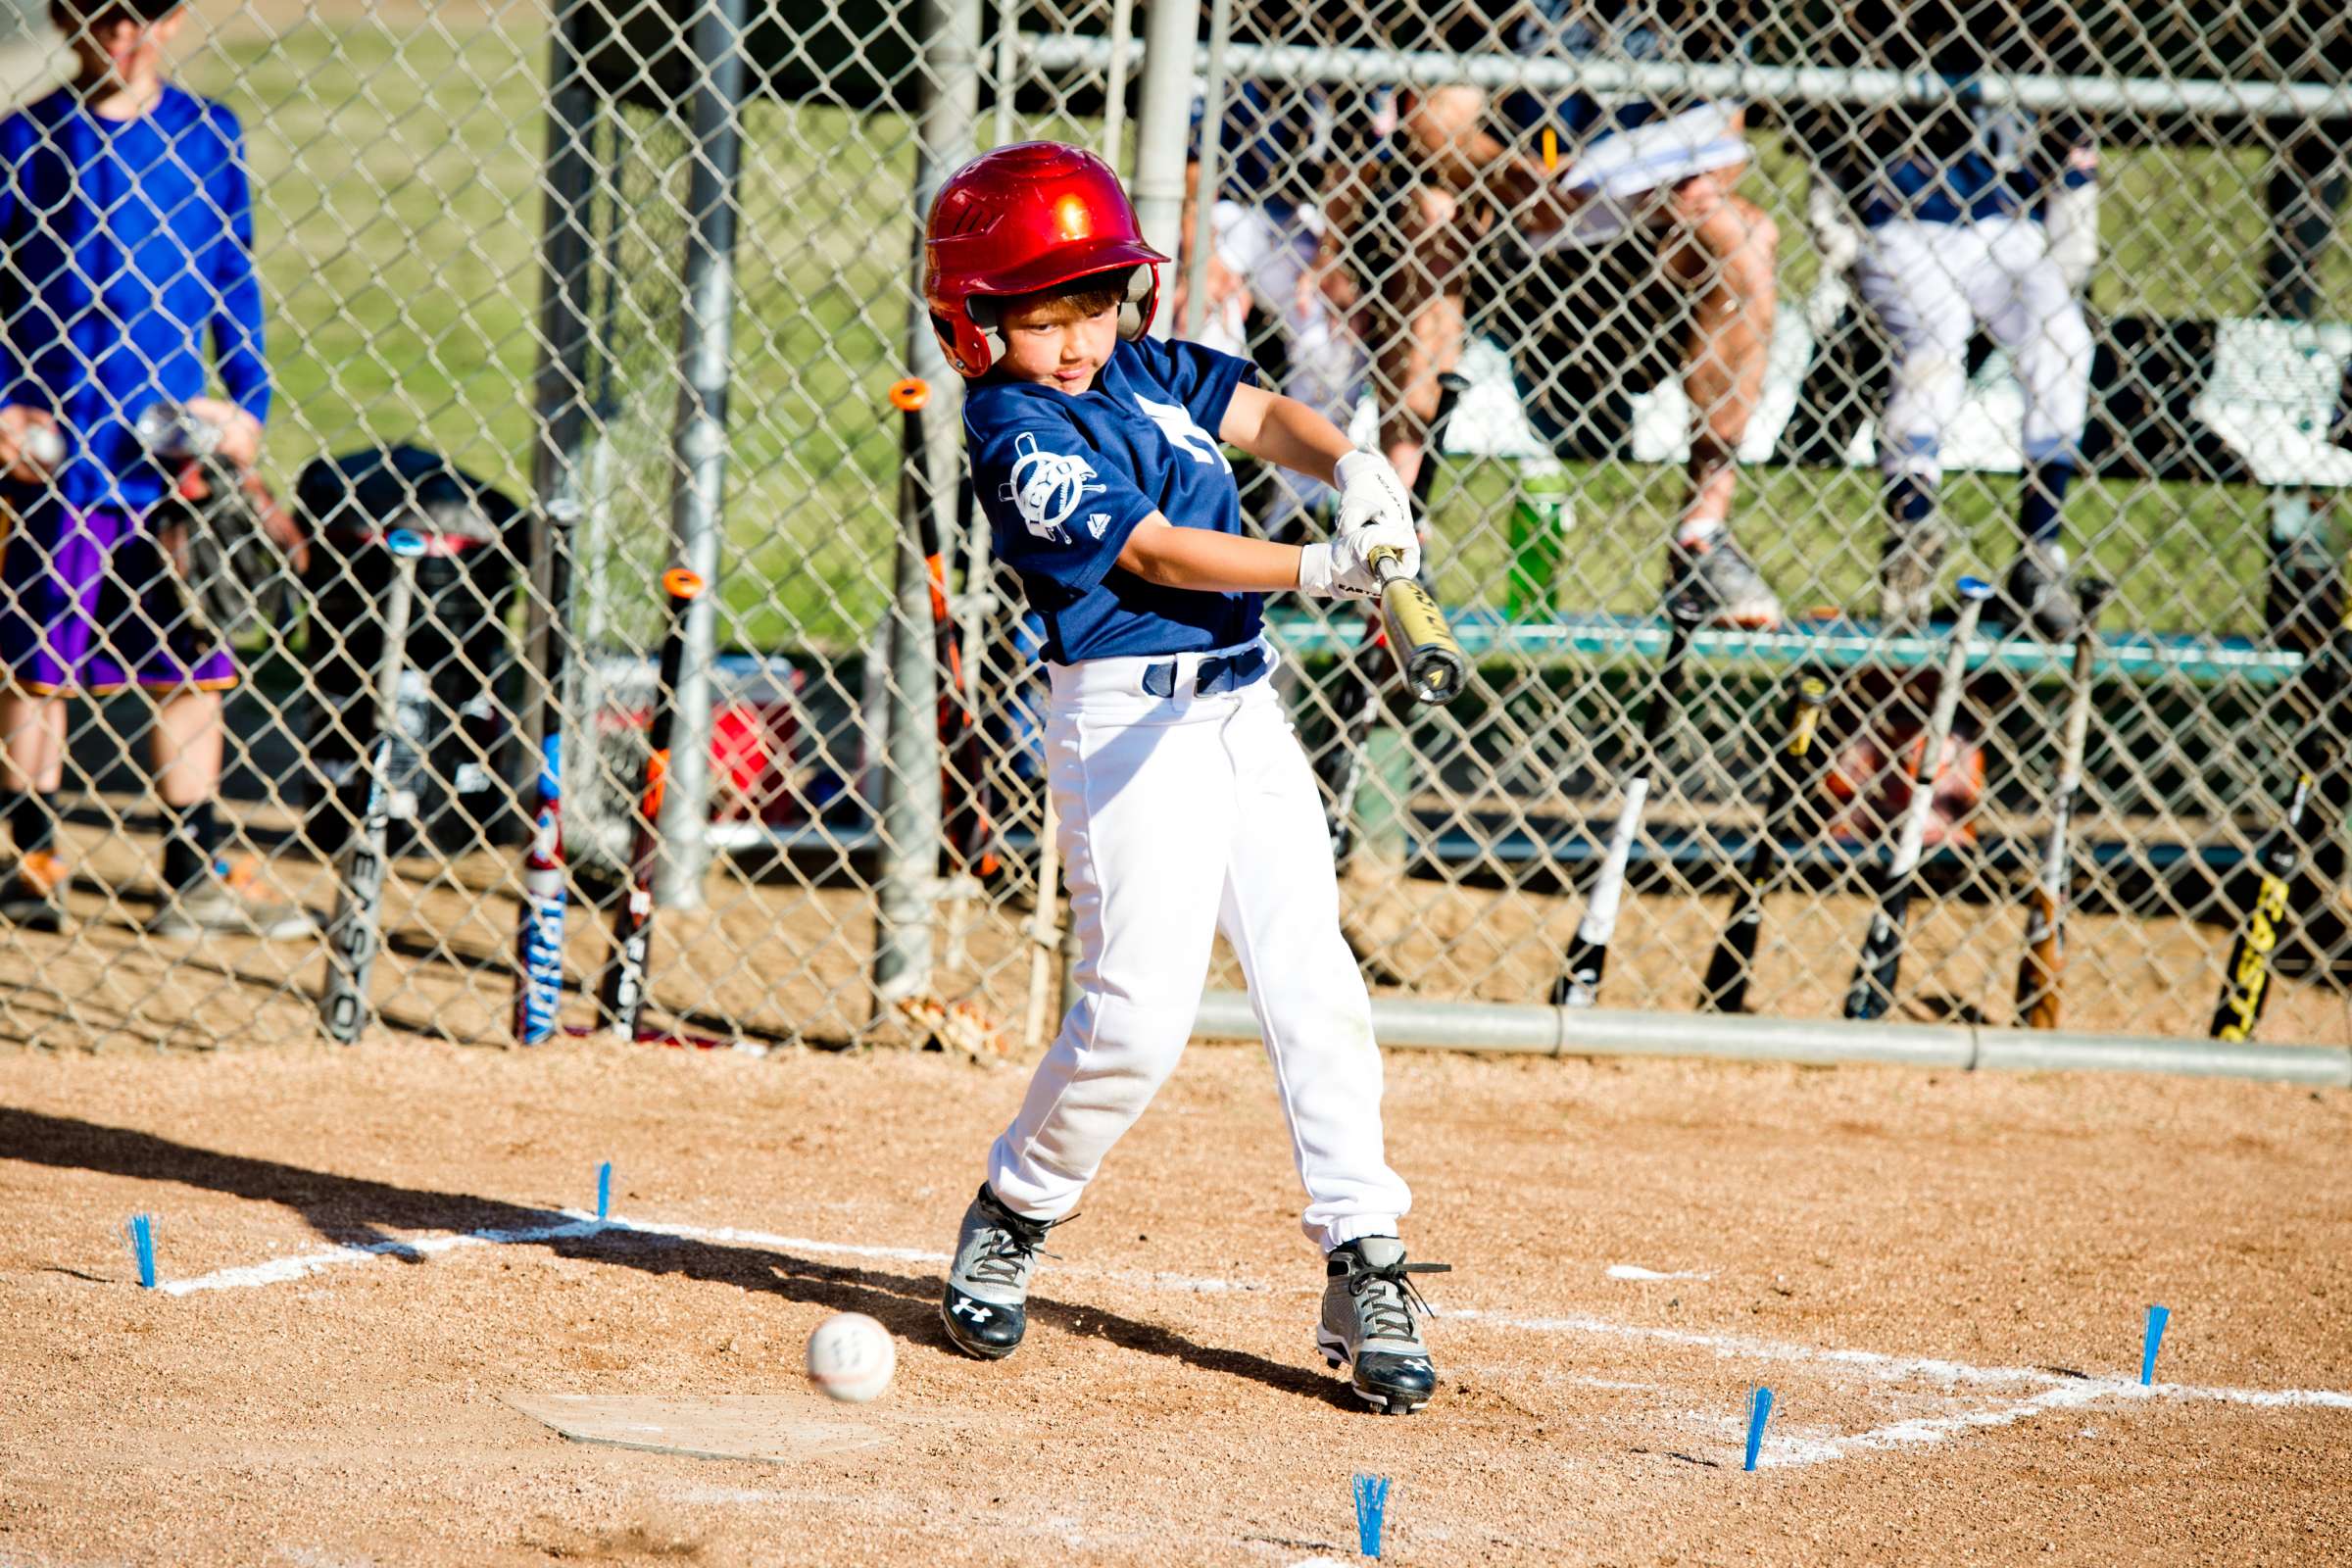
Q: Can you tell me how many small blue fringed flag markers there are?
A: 5